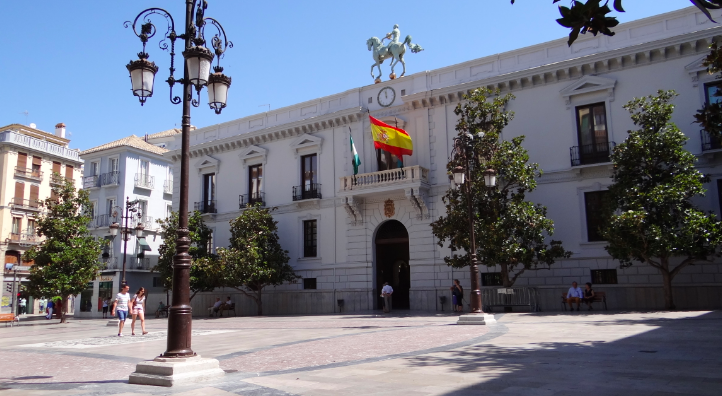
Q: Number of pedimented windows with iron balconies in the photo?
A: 5